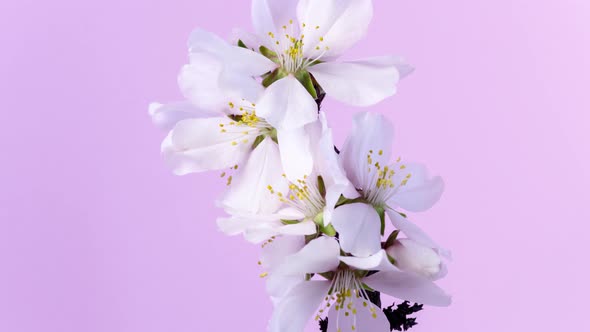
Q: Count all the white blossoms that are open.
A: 5